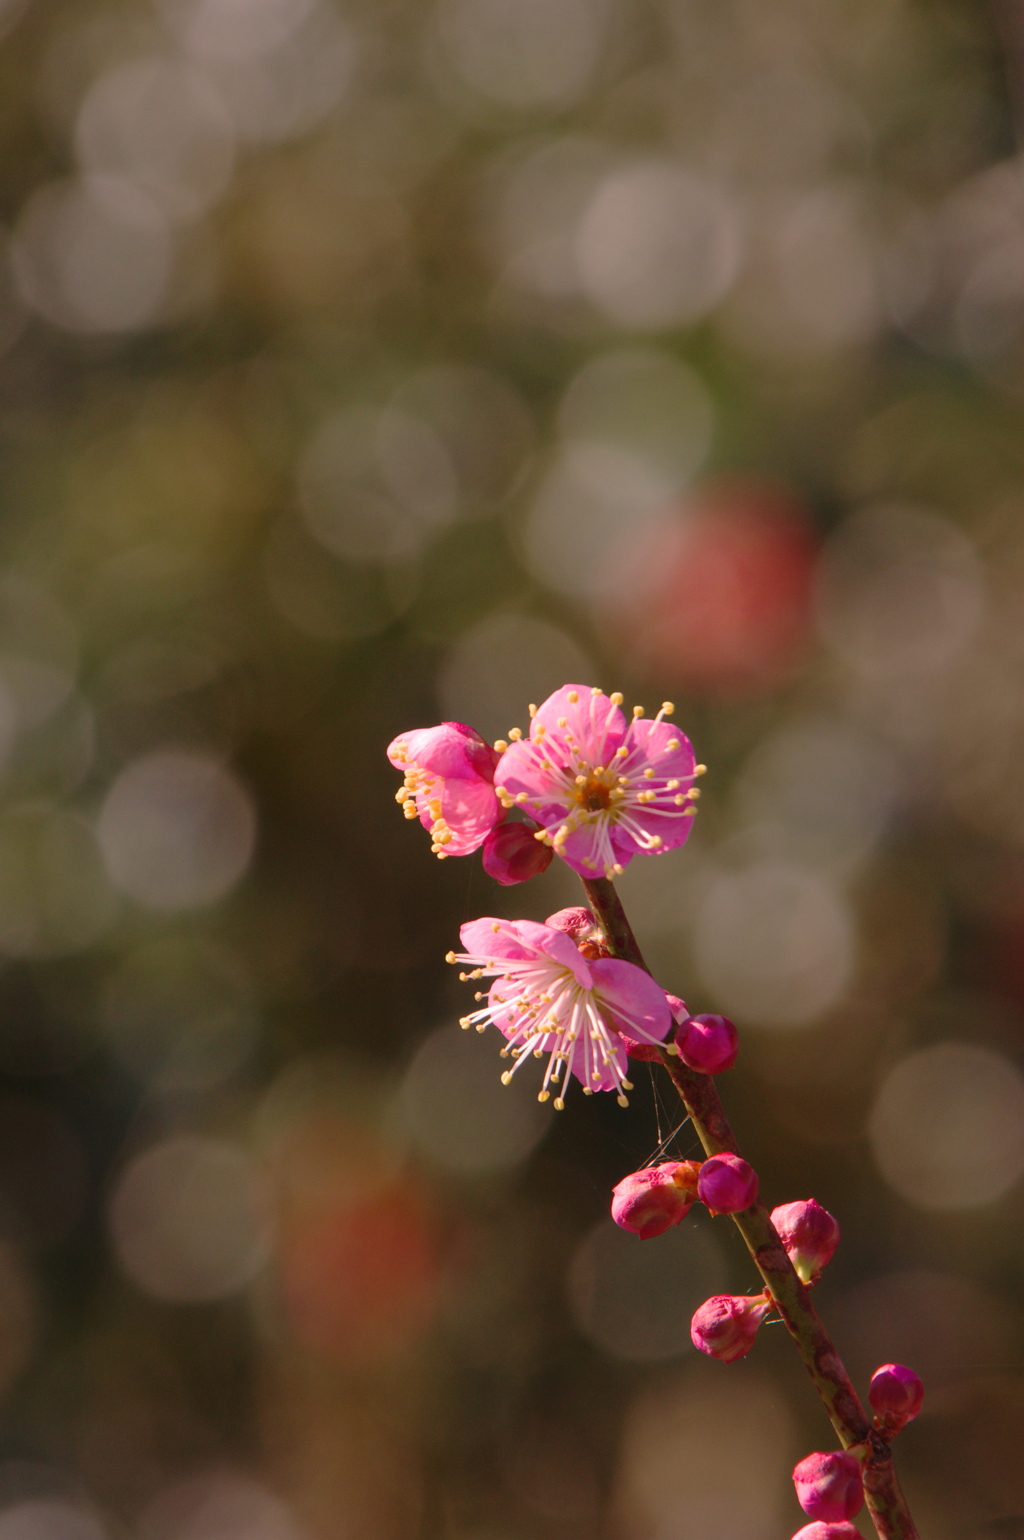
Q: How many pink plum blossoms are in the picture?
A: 3